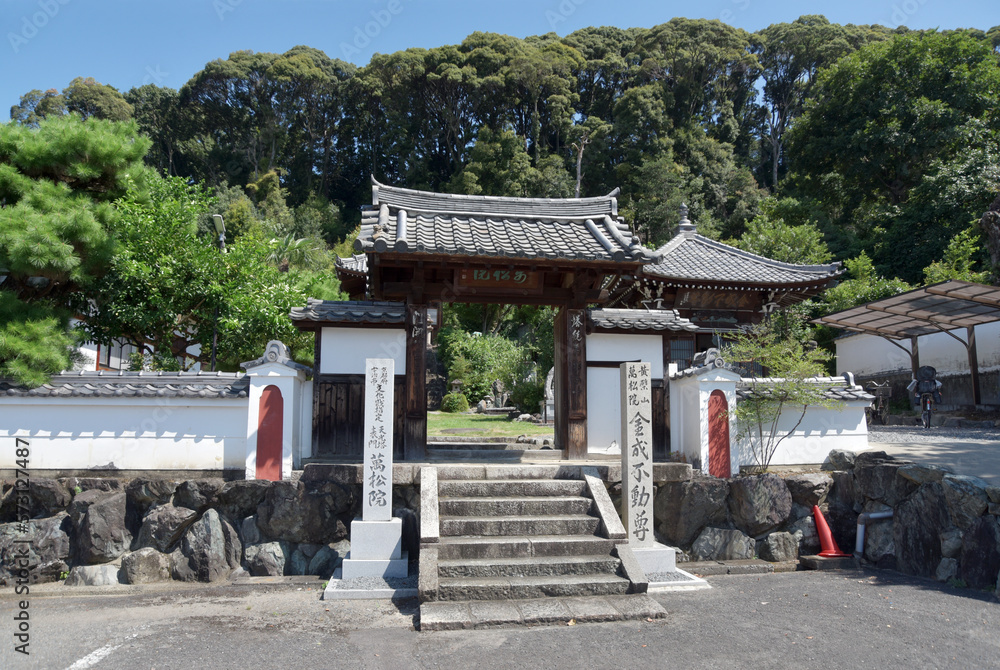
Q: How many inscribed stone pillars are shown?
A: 2